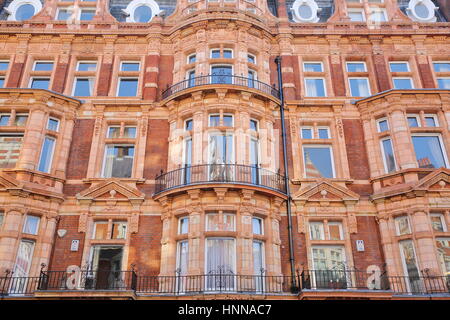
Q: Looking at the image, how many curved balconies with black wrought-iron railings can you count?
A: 2